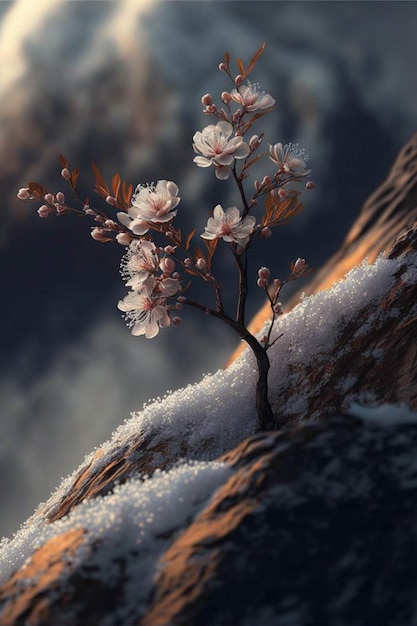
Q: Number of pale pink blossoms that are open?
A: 7